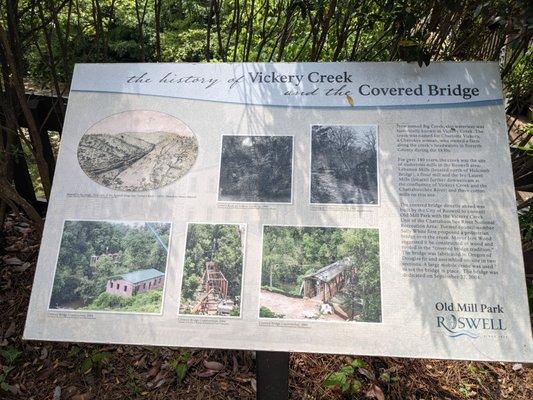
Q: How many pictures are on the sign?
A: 6